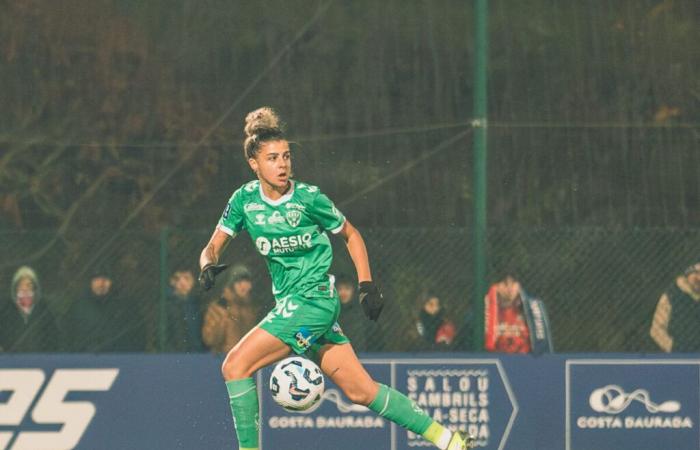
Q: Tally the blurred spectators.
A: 8